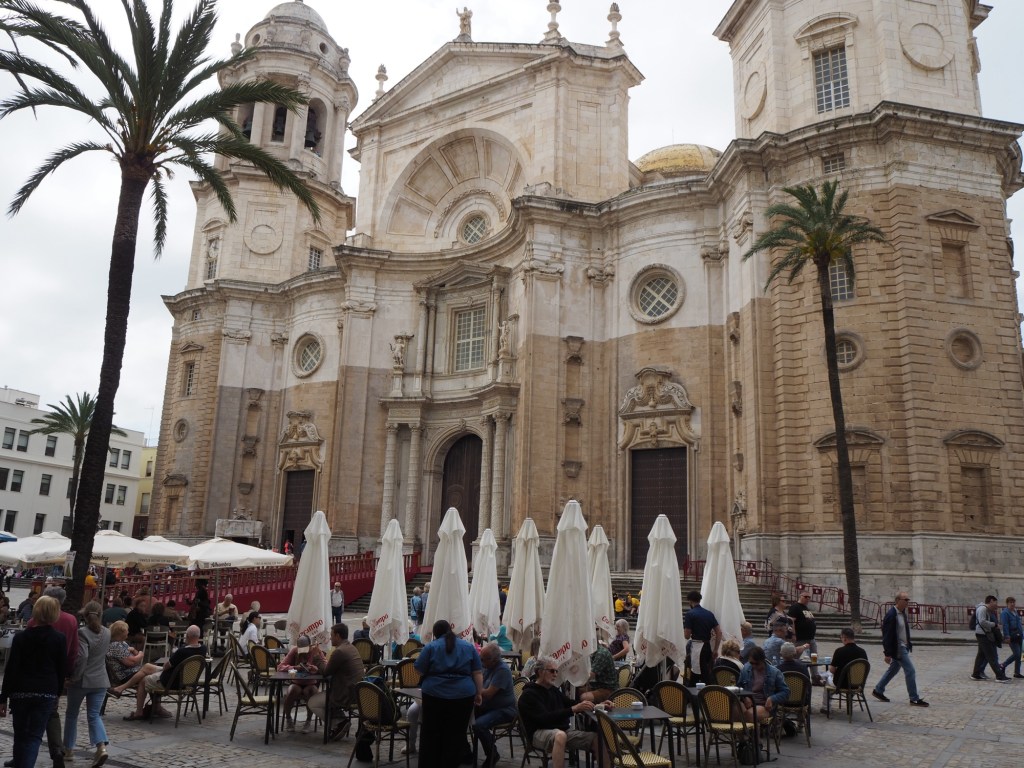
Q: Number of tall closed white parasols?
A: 9